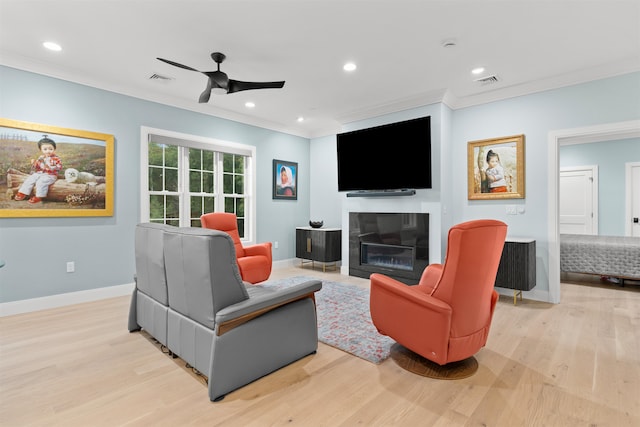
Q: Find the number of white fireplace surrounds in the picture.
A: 1